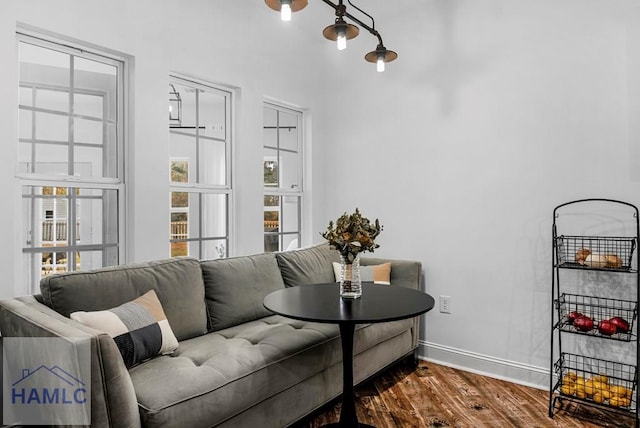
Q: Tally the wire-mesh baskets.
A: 3